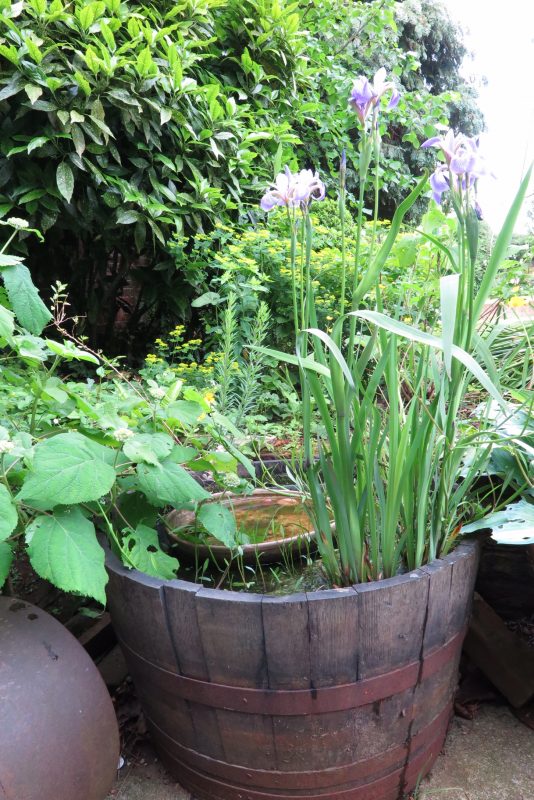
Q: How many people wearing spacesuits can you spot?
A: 0